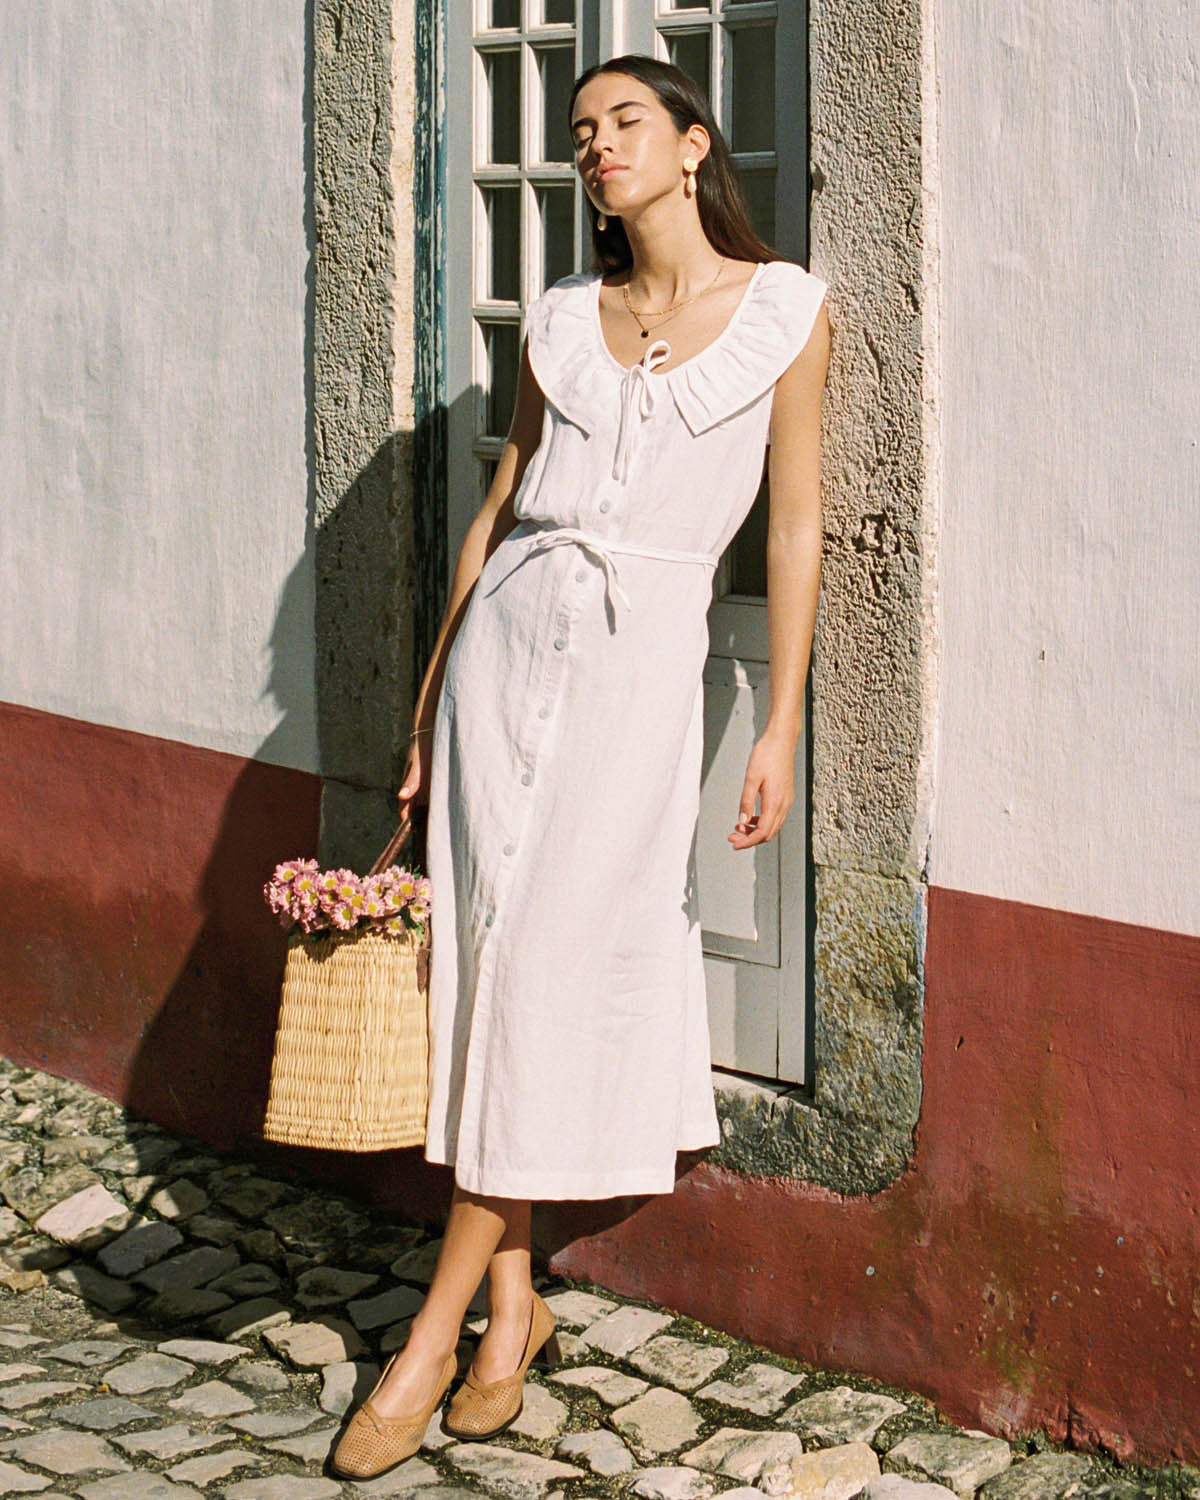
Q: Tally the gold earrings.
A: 2